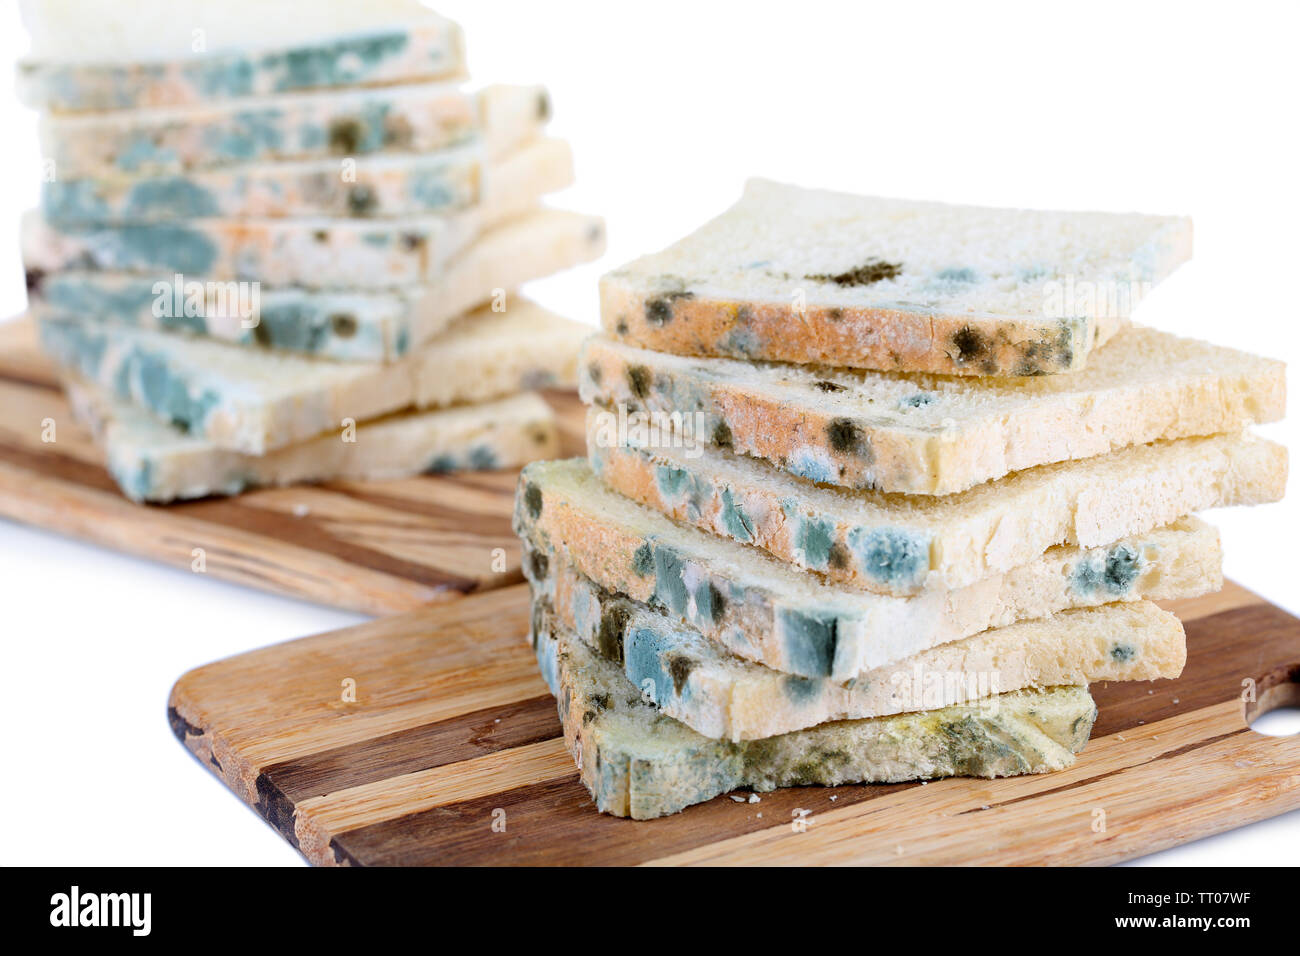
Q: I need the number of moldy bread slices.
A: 13